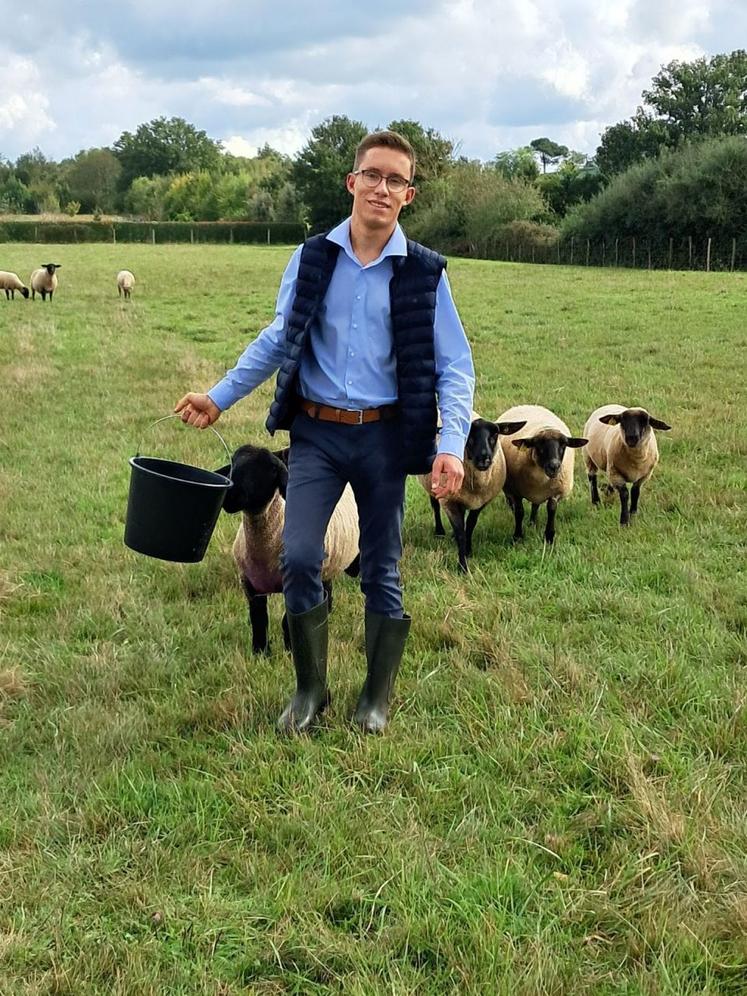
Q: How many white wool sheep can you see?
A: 7